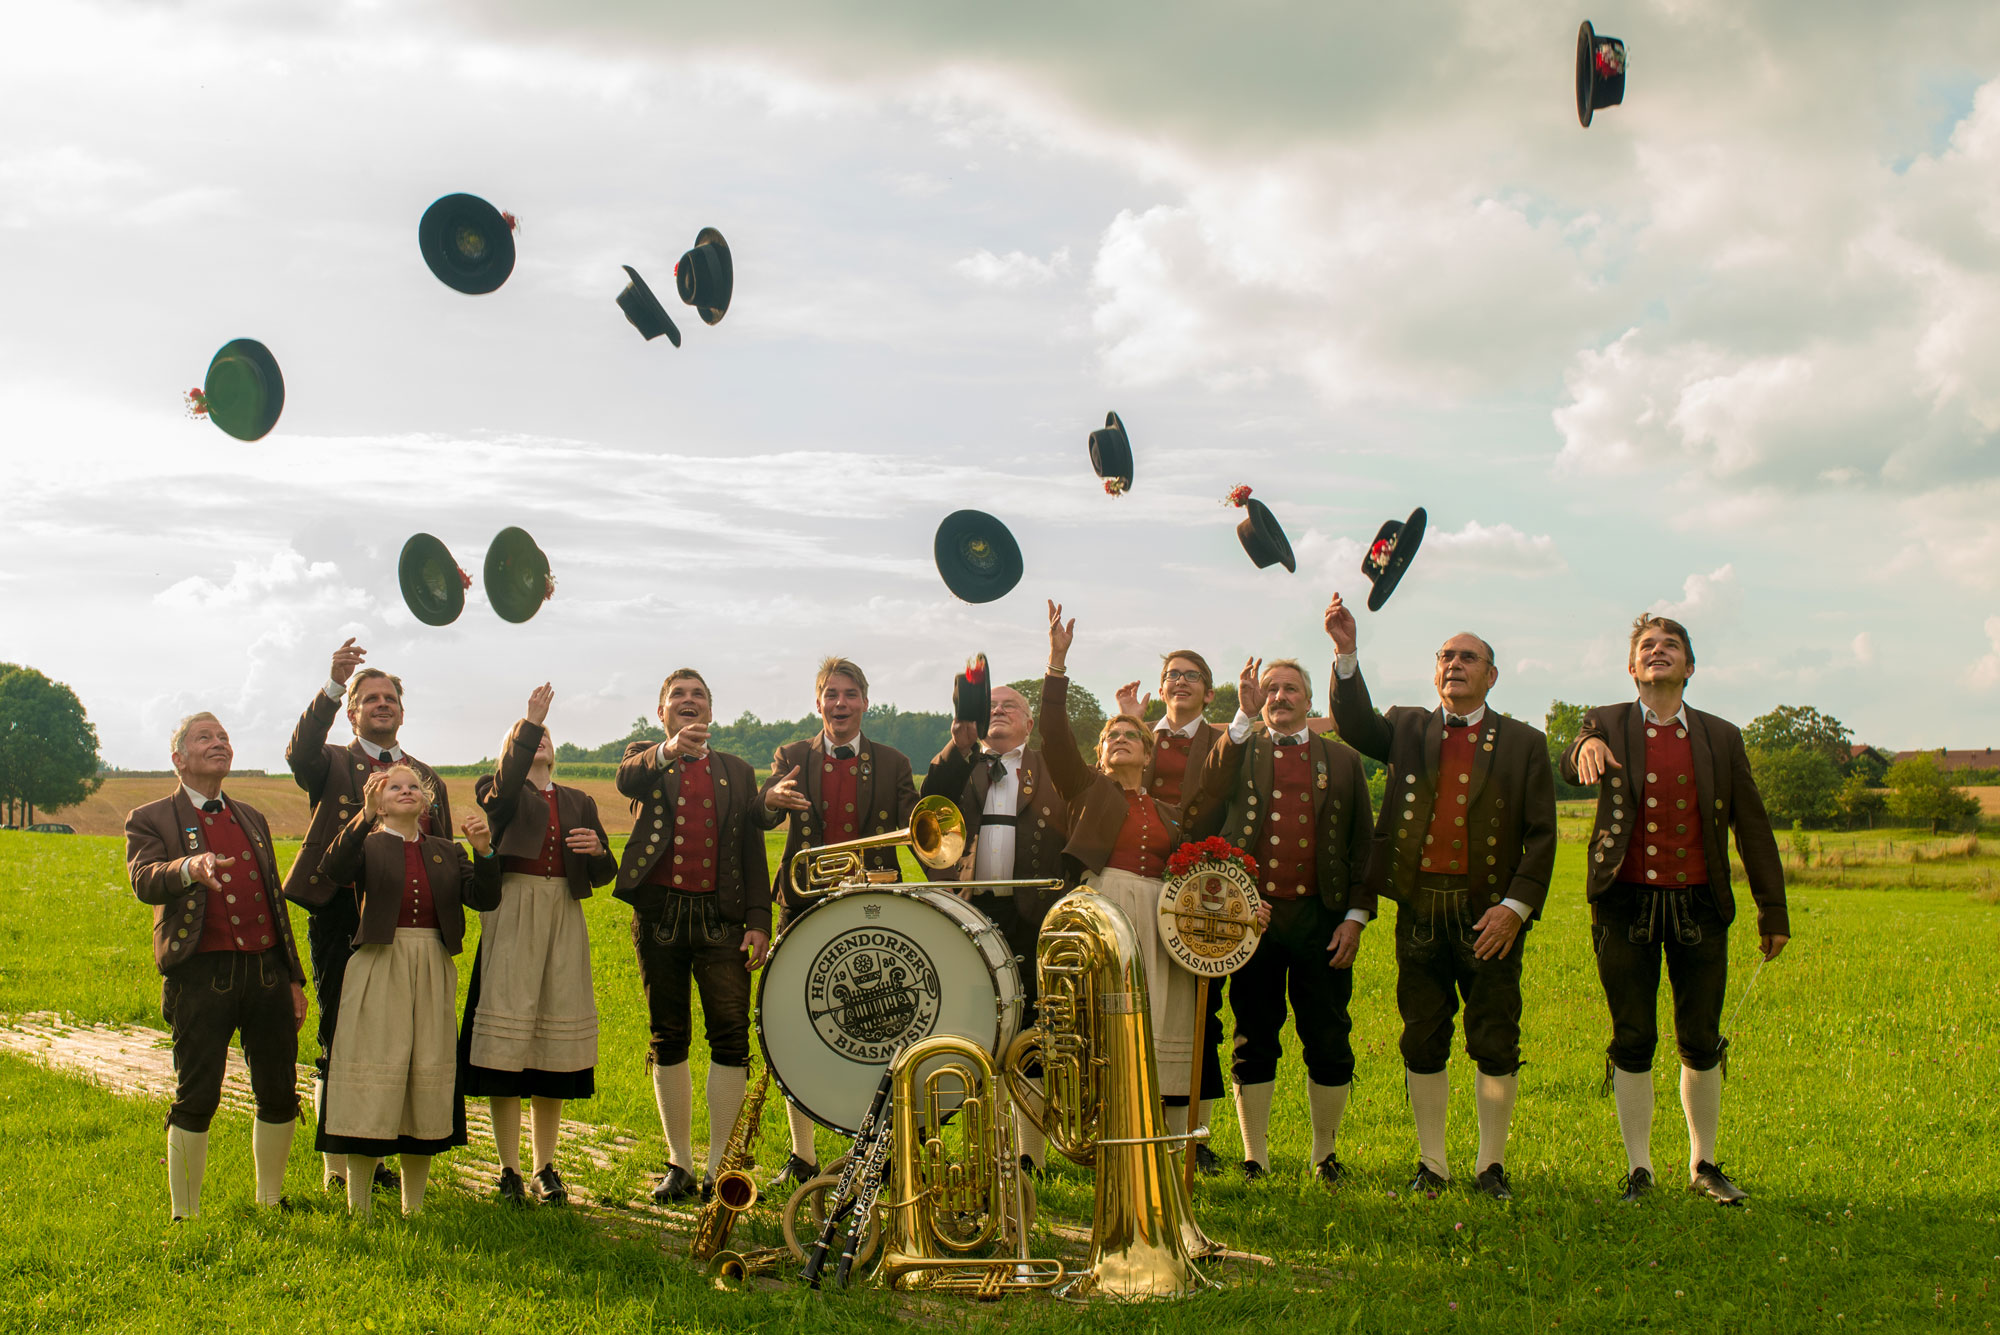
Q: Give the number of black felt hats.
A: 12